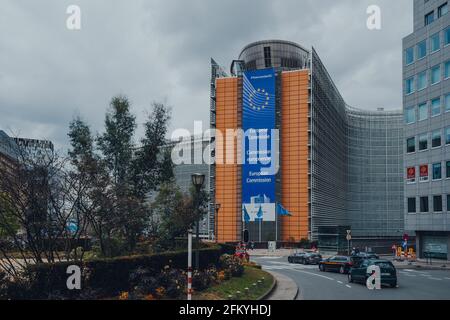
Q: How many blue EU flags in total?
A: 3